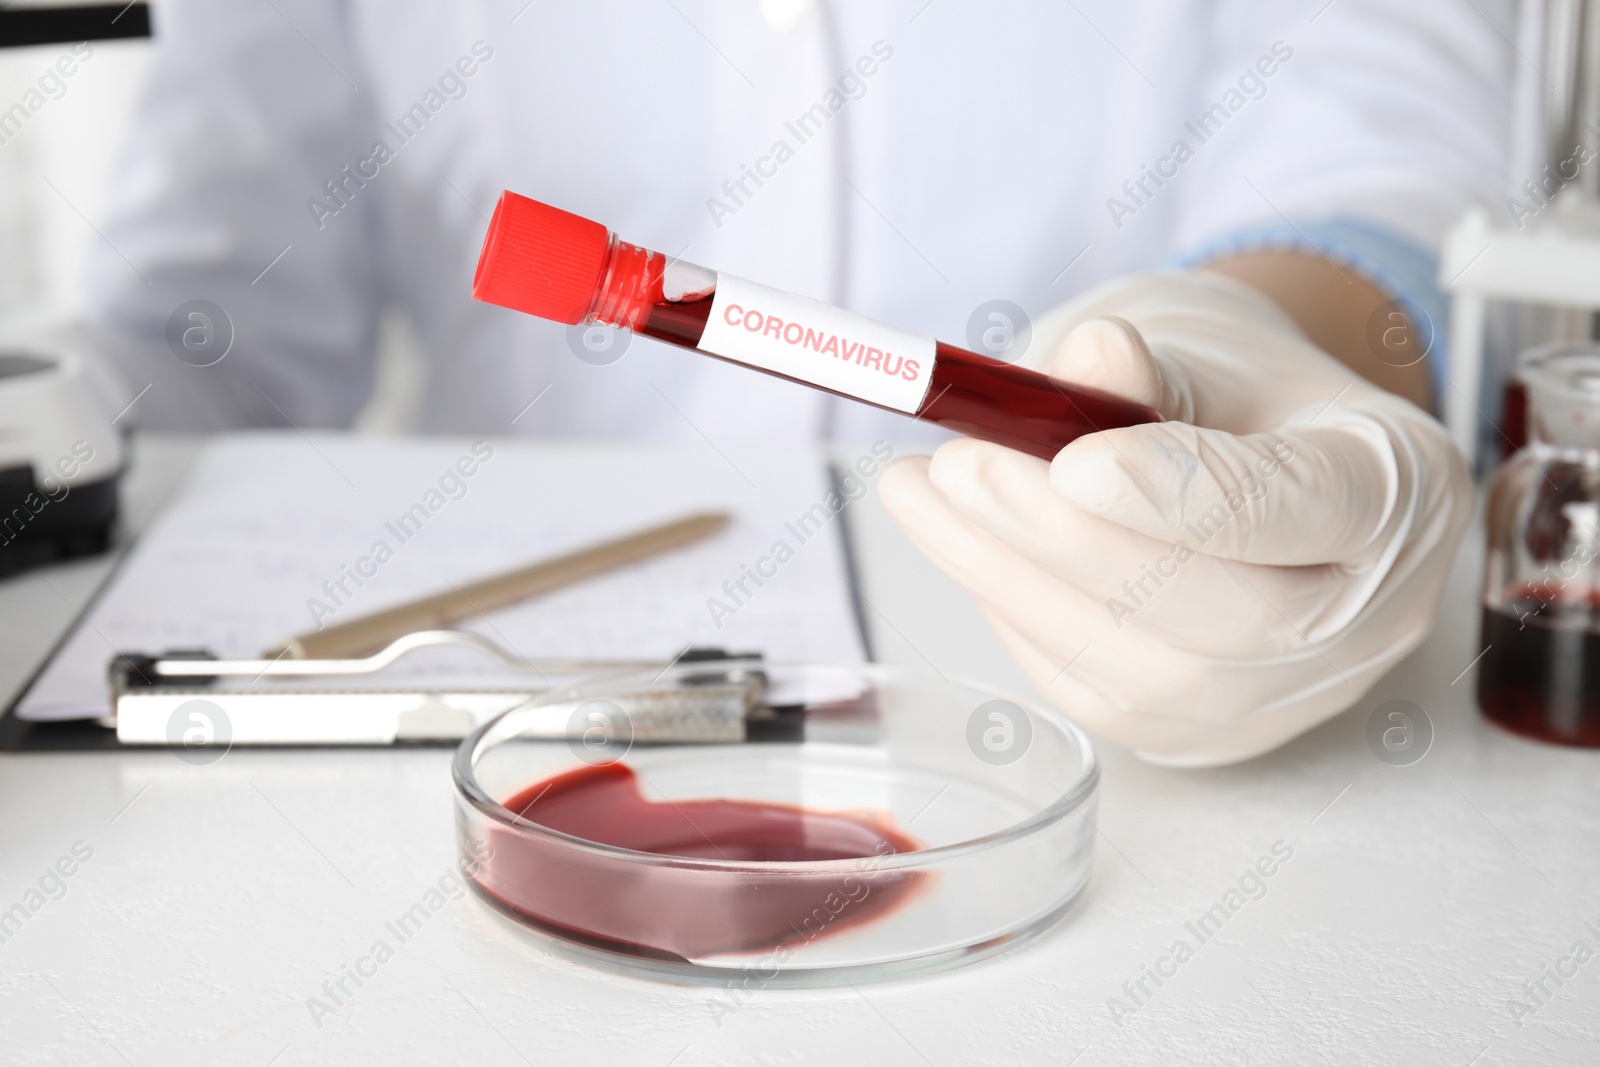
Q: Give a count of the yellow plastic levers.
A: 0